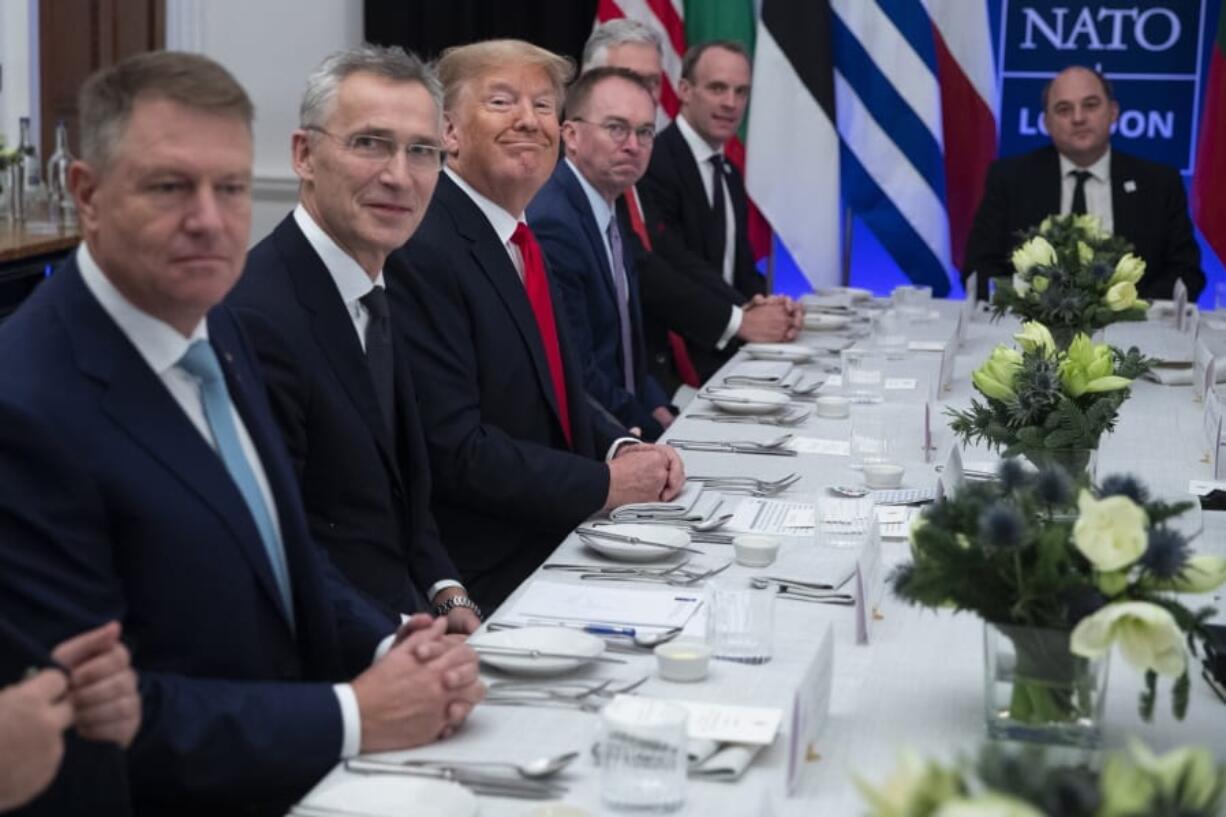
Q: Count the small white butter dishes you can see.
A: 4